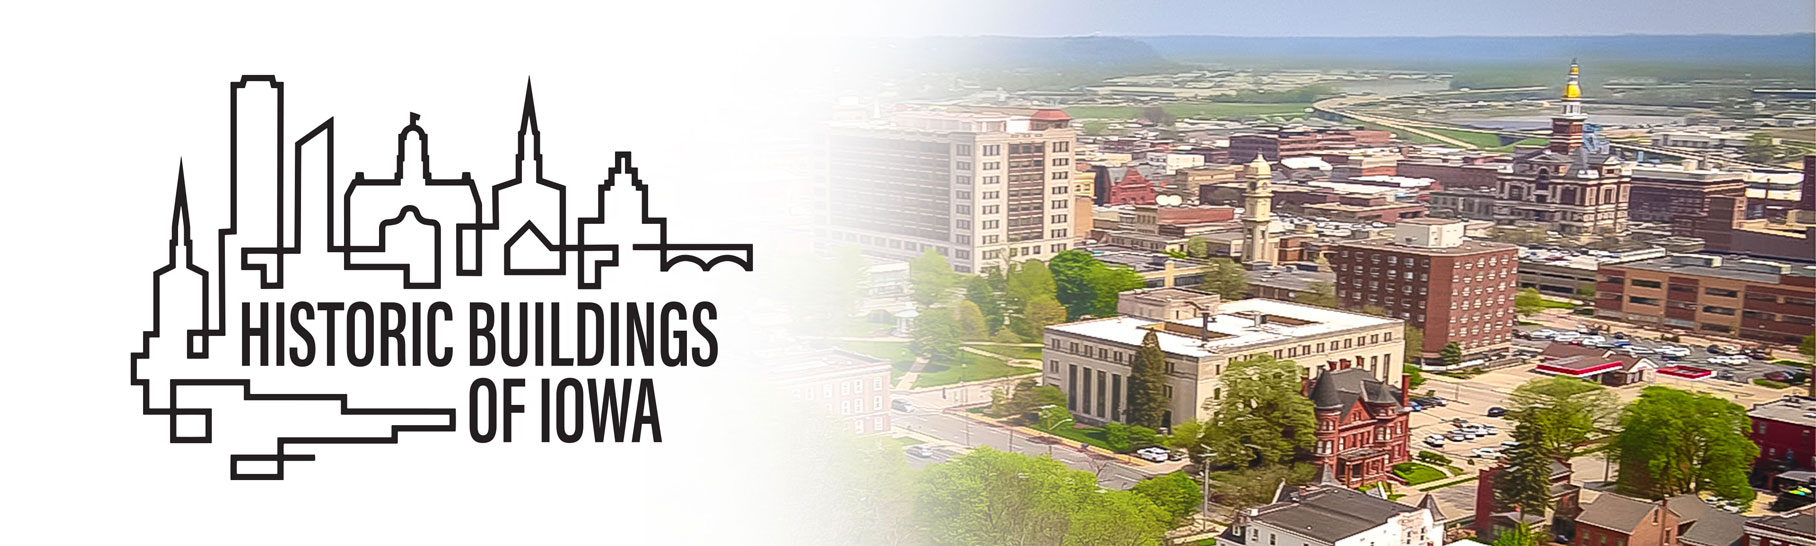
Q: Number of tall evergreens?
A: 2